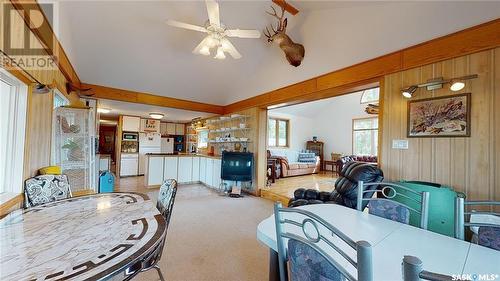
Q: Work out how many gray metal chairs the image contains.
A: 4